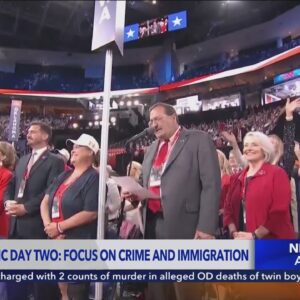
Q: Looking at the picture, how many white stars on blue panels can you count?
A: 2